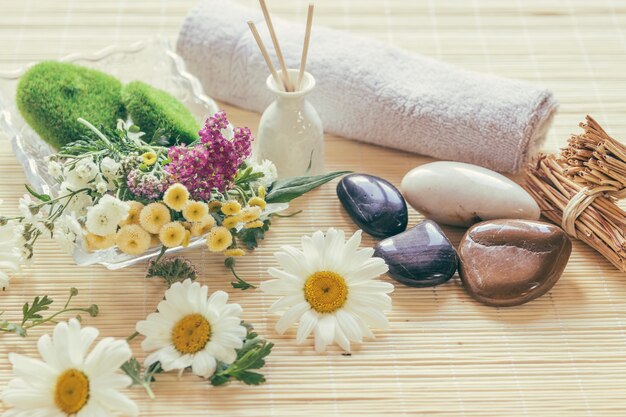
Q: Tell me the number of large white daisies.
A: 3